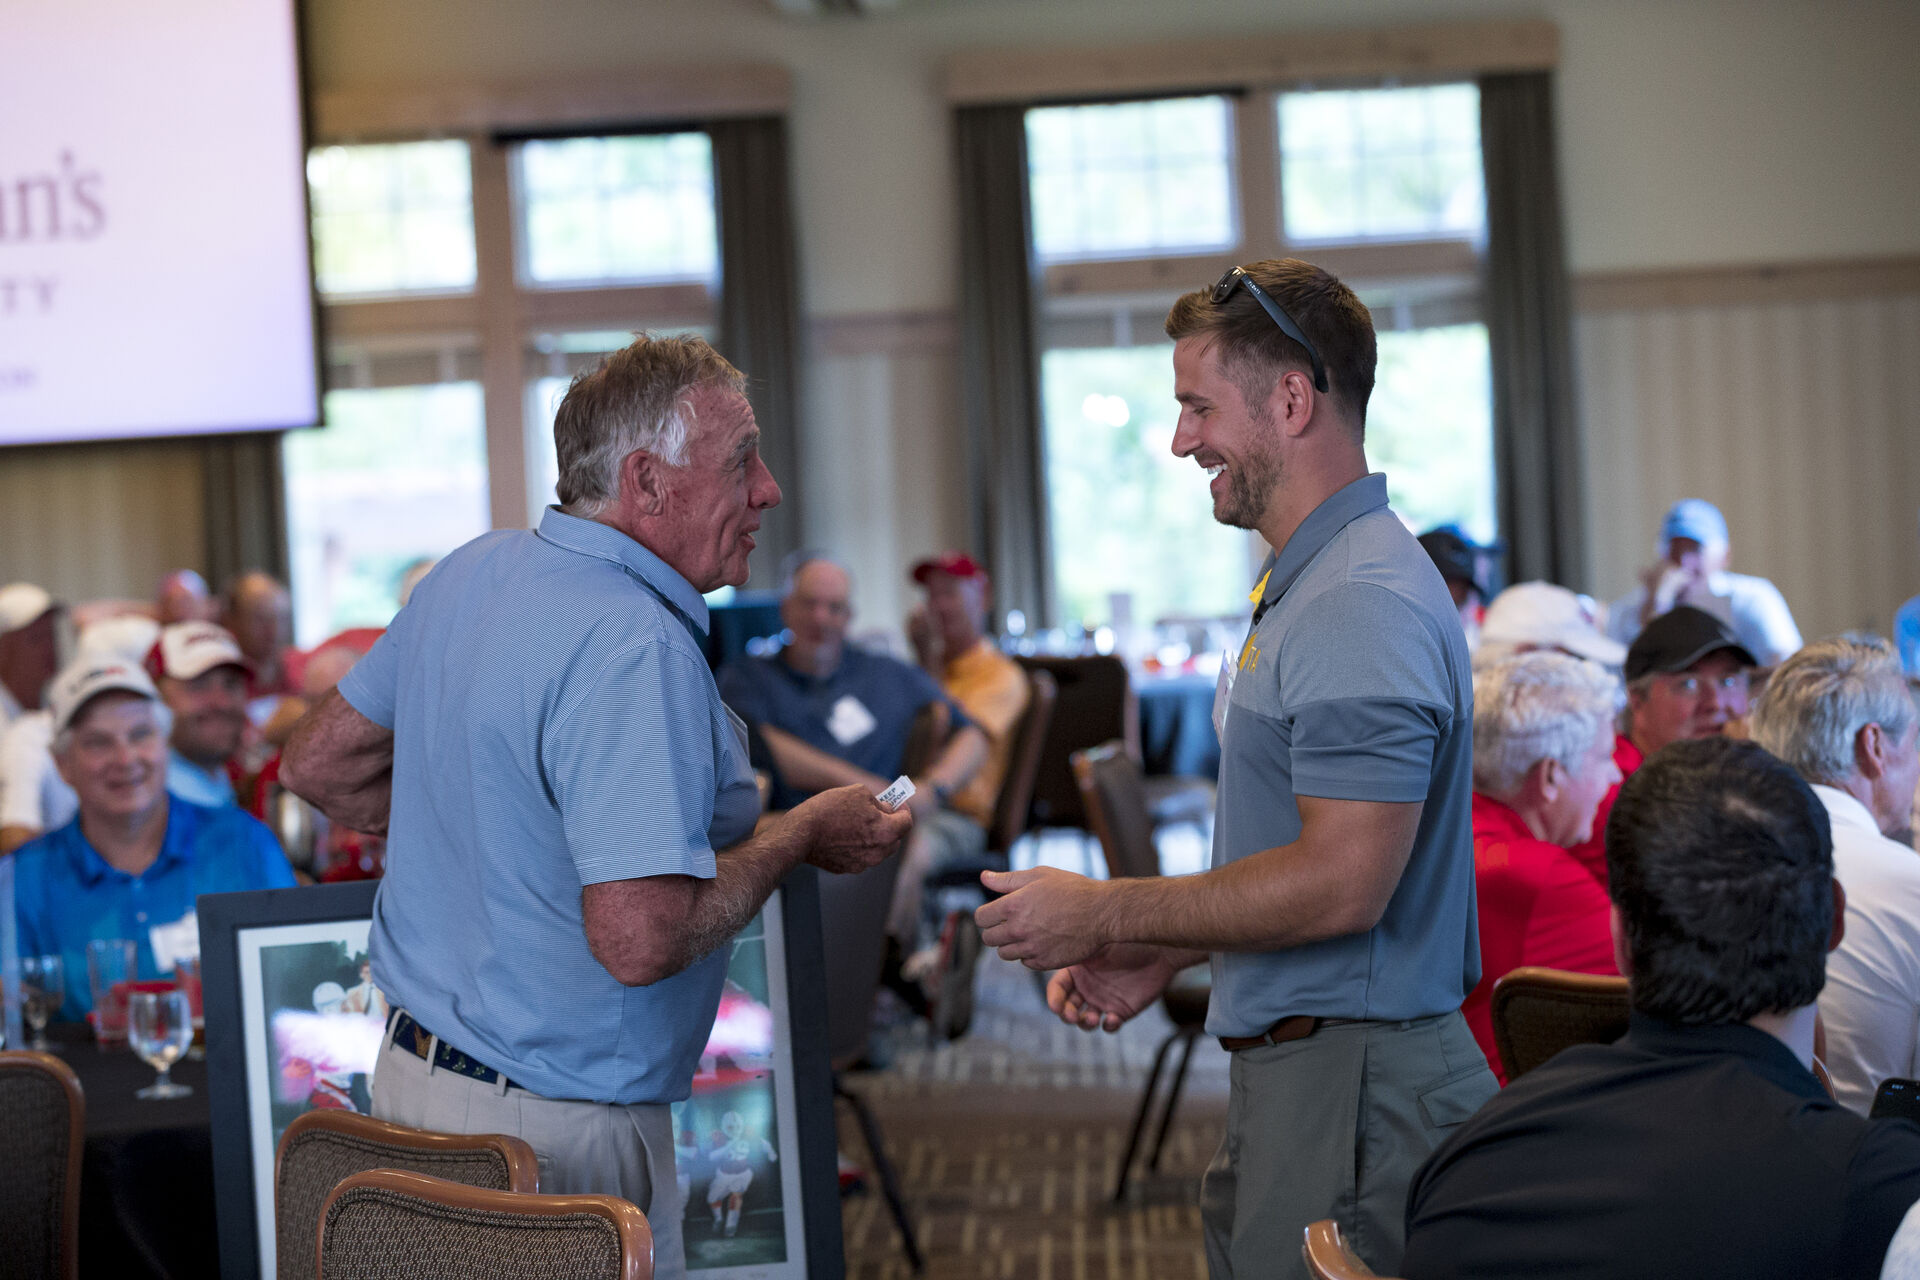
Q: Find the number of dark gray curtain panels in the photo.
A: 4